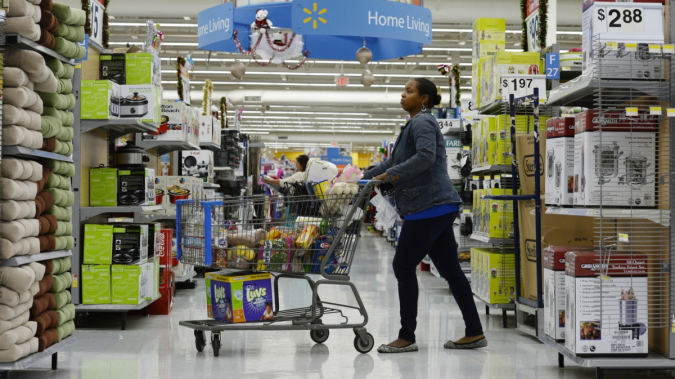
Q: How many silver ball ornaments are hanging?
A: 3